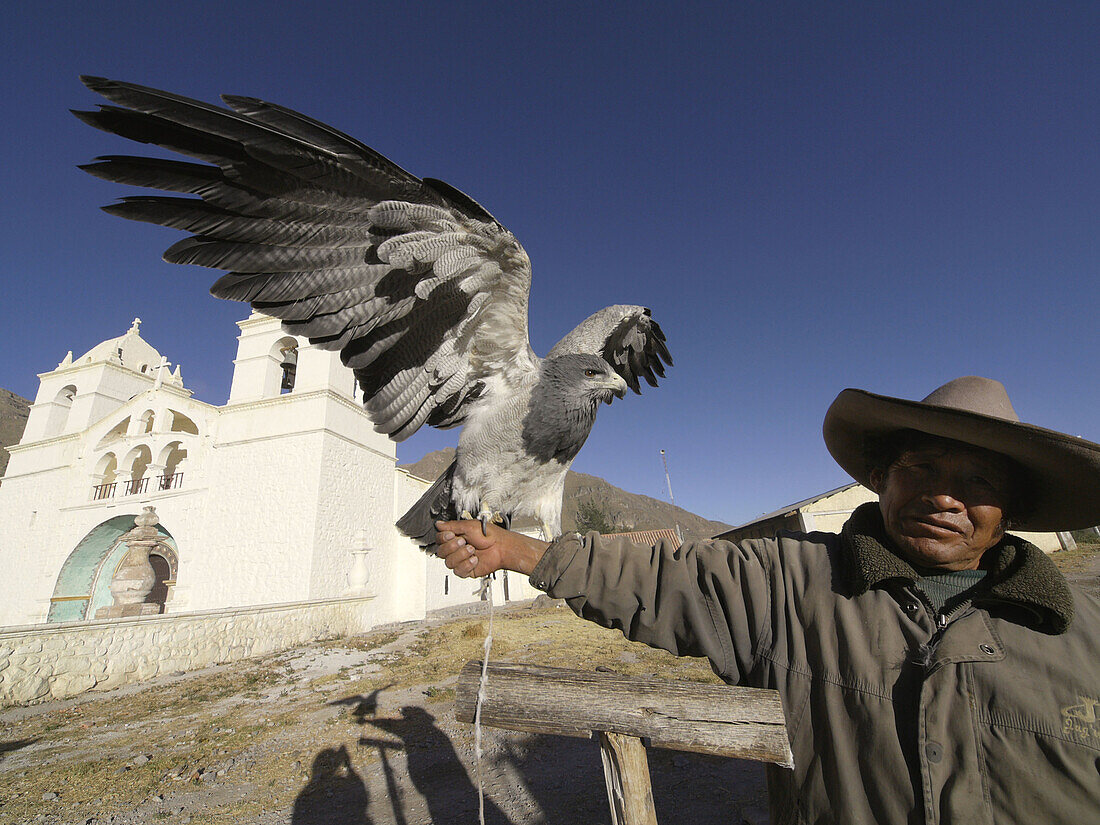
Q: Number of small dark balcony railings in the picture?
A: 3